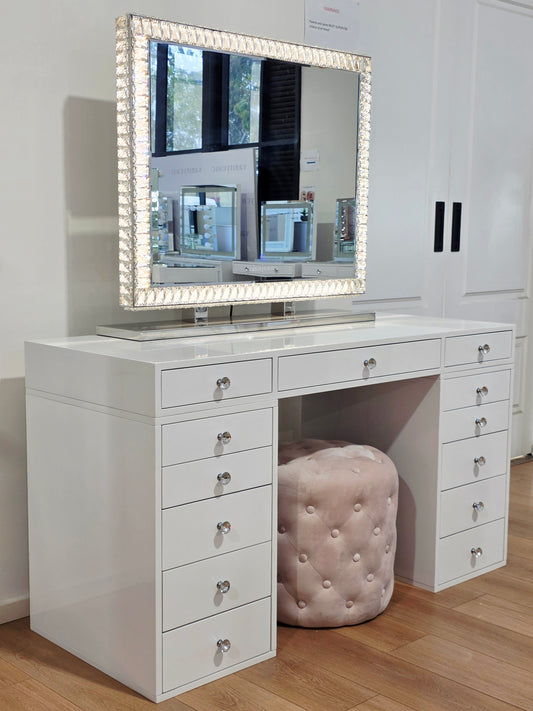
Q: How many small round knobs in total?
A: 13